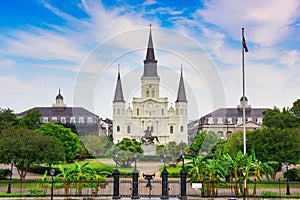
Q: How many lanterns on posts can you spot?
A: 8